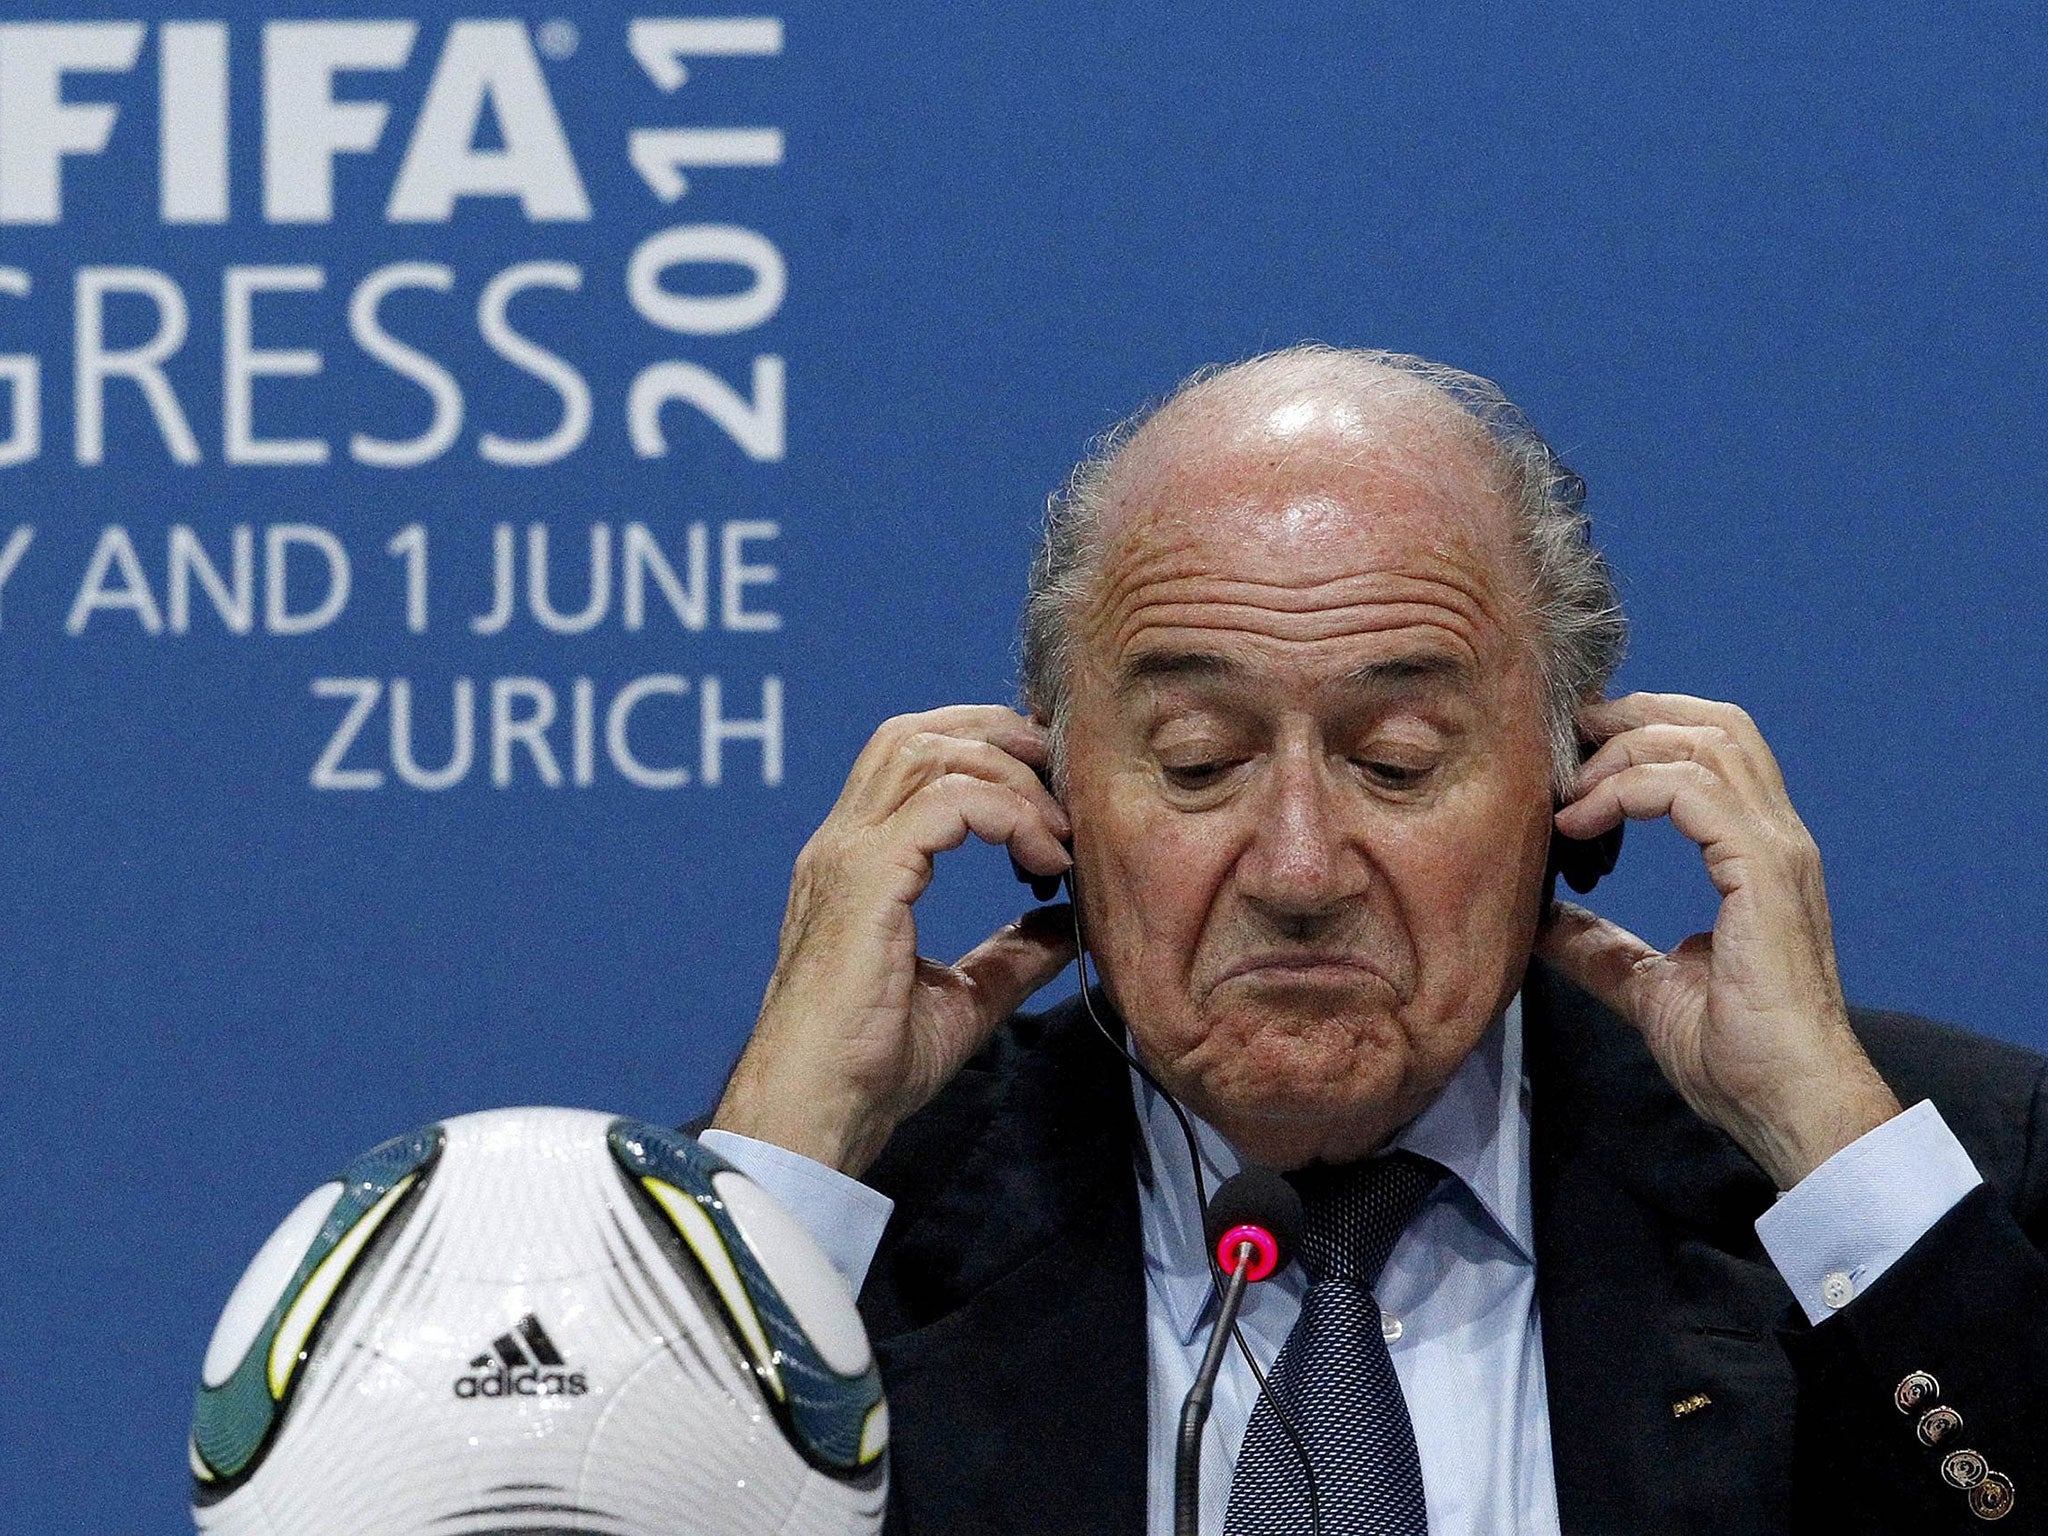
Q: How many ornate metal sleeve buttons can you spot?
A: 4